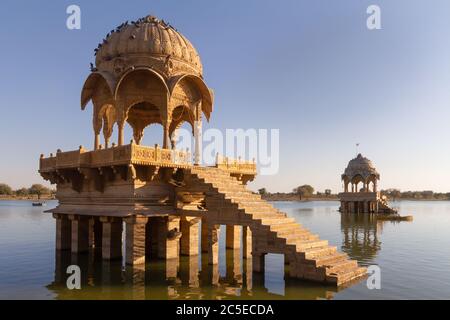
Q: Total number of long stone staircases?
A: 1